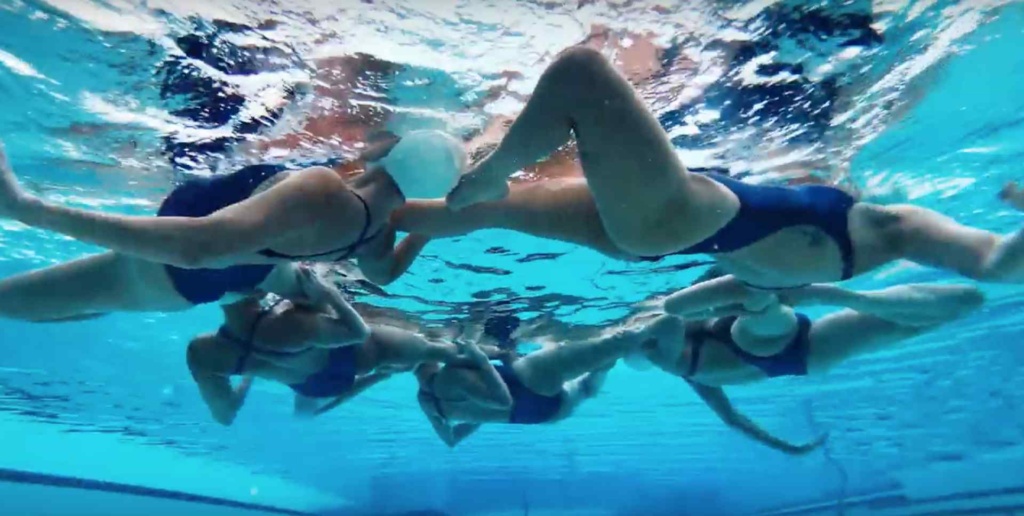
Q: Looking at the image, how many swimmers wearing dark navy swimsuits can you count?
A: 5